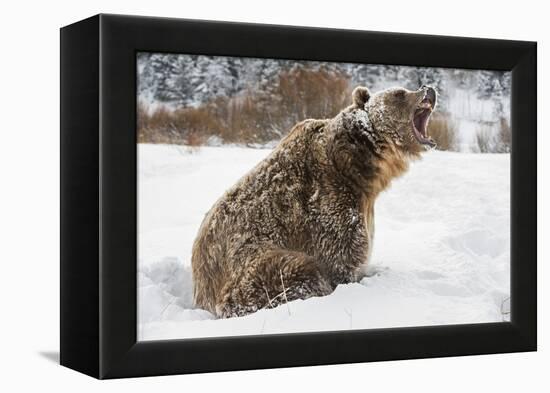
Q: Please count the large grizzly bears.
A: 1